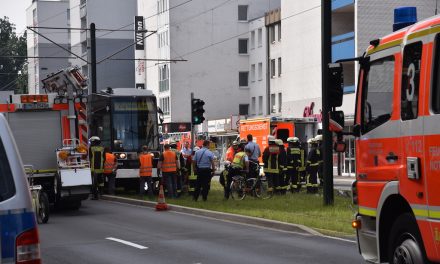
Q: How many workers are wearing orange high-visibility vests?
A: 3